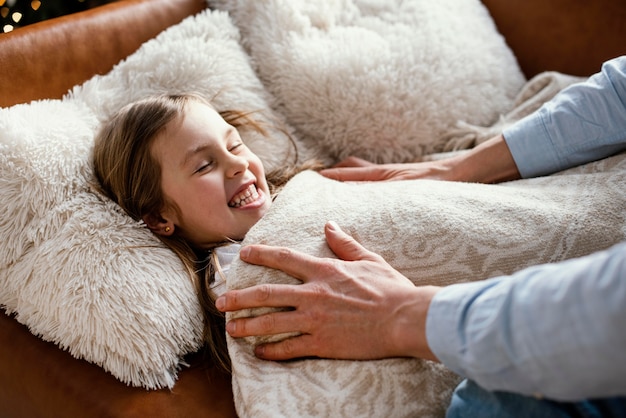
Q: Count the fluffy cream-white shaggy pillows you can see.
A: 3